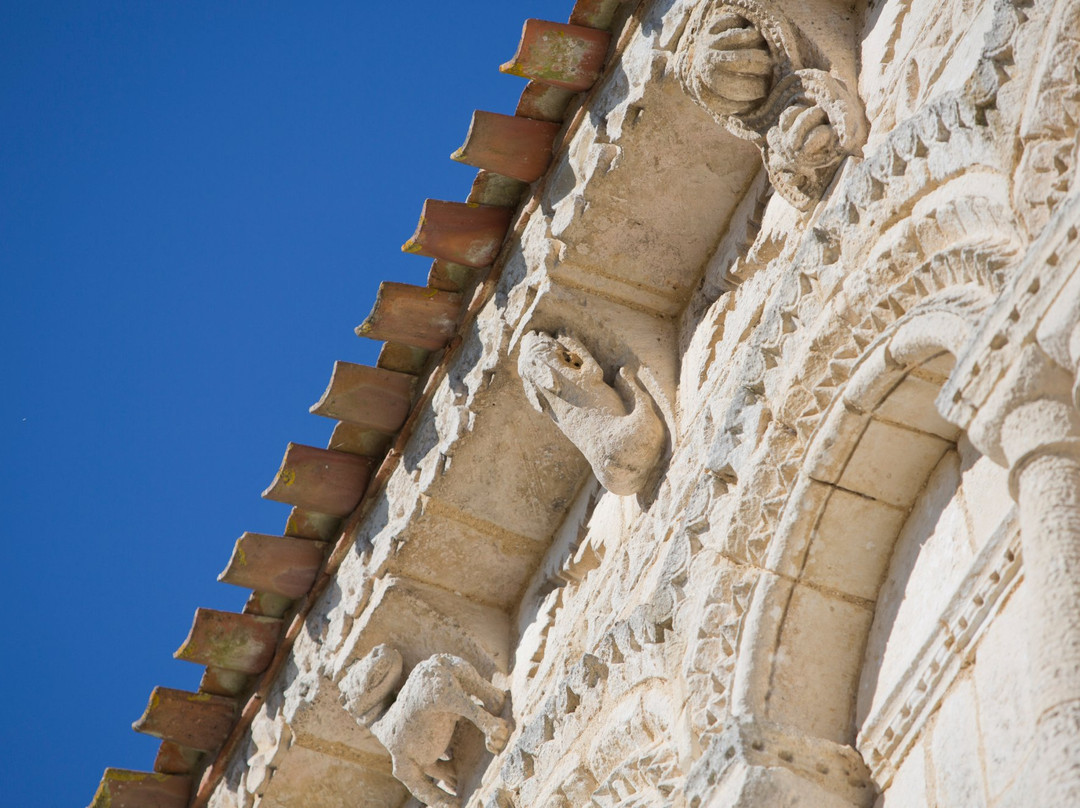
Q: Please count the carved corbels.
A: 3